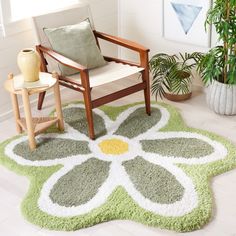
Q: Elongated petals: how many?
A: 6